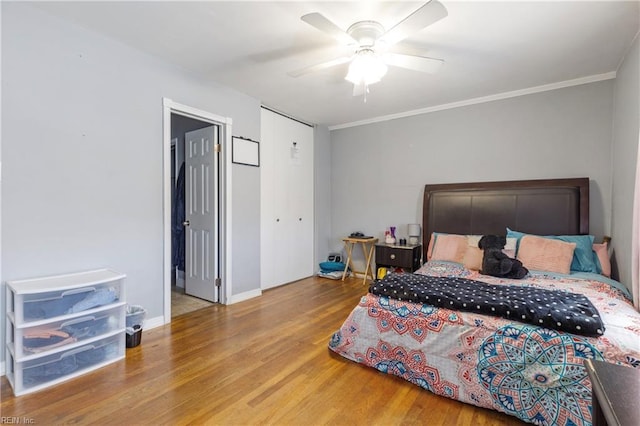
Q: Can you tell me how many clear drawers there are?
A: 3